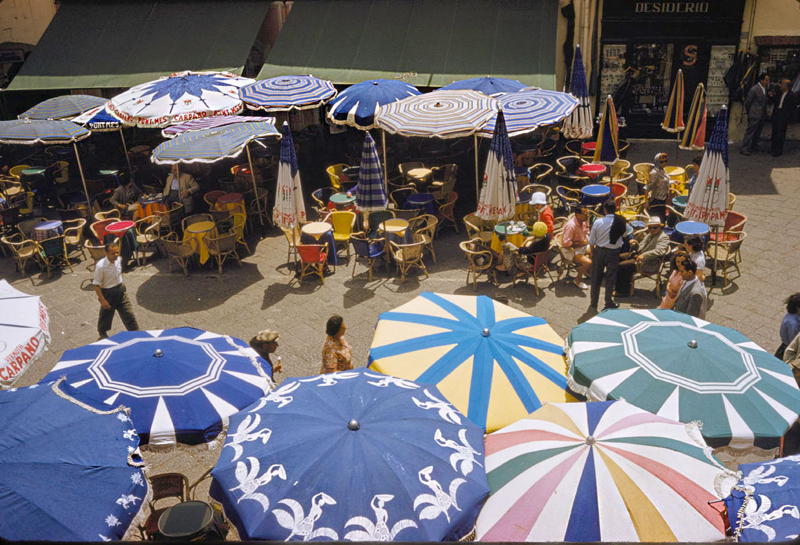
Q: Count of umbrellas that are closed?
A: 8